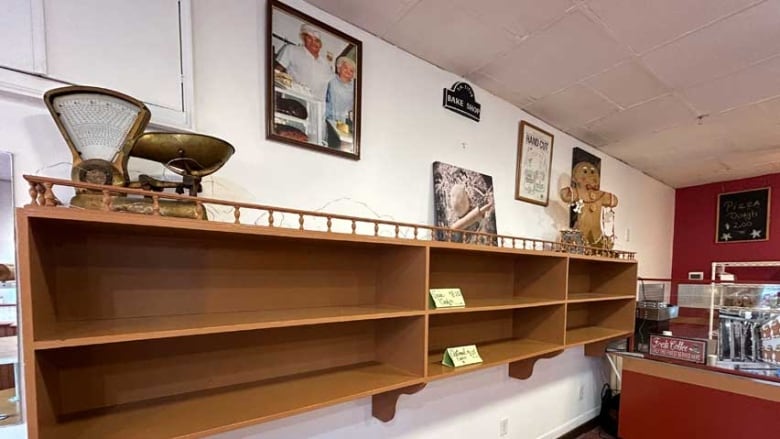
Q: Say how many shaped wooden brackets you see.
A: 3